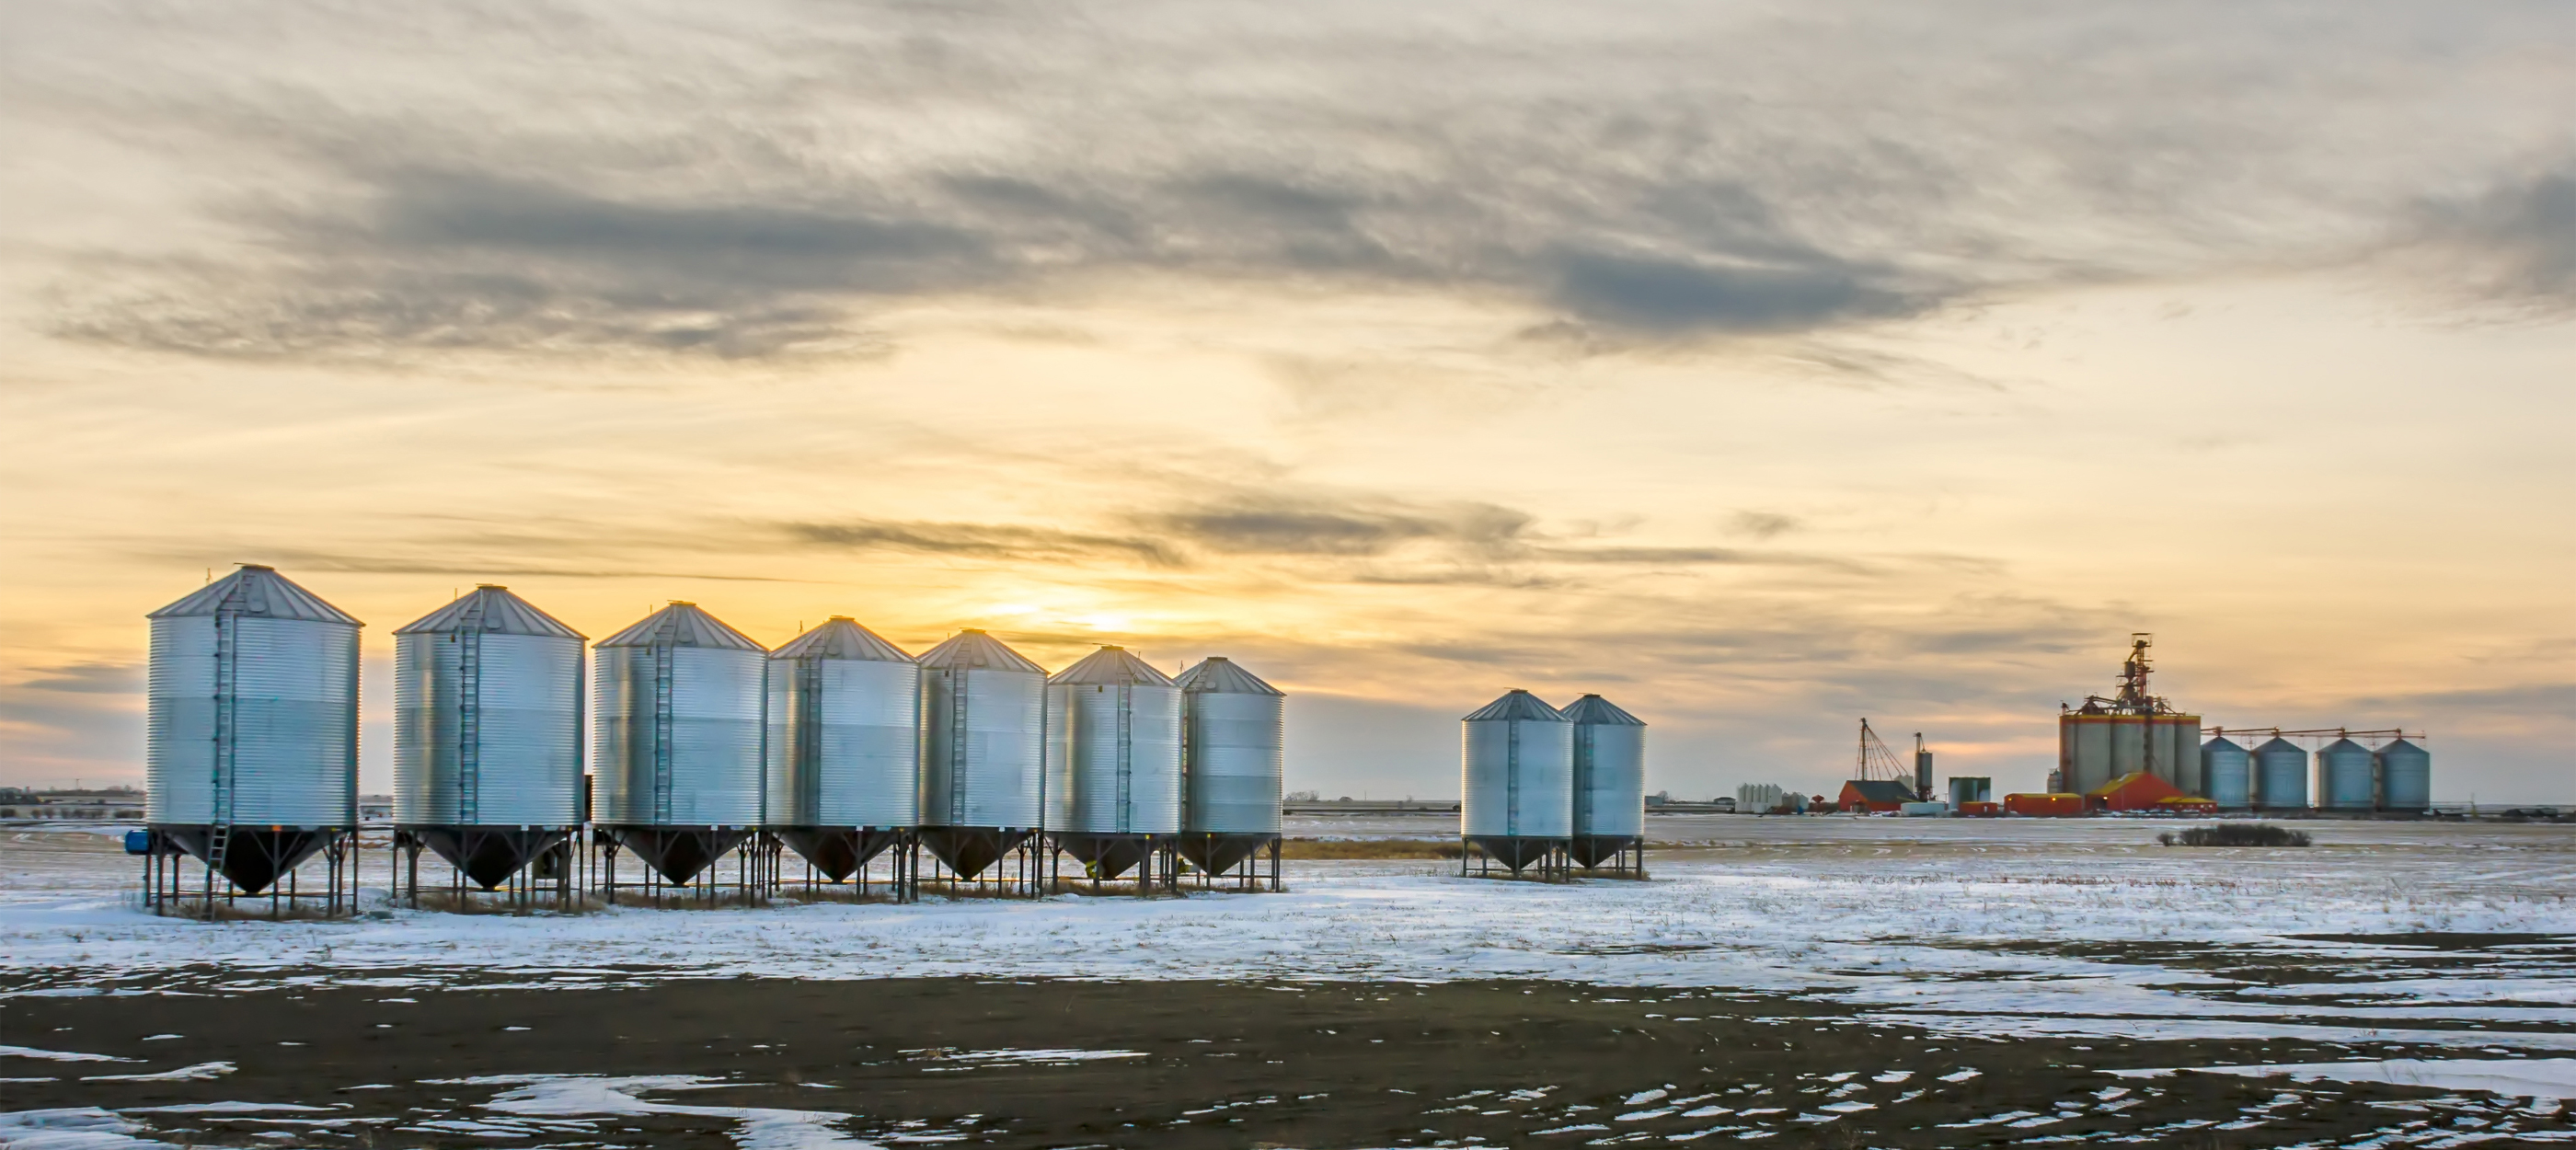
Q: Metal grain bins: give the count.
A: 13